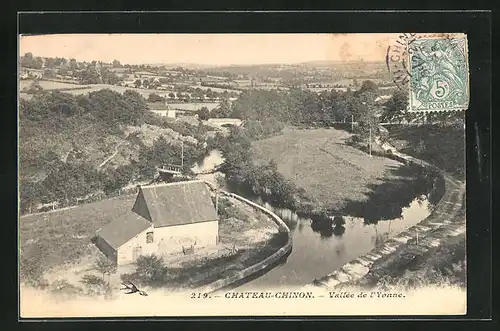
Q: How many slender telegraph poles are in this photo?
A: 3